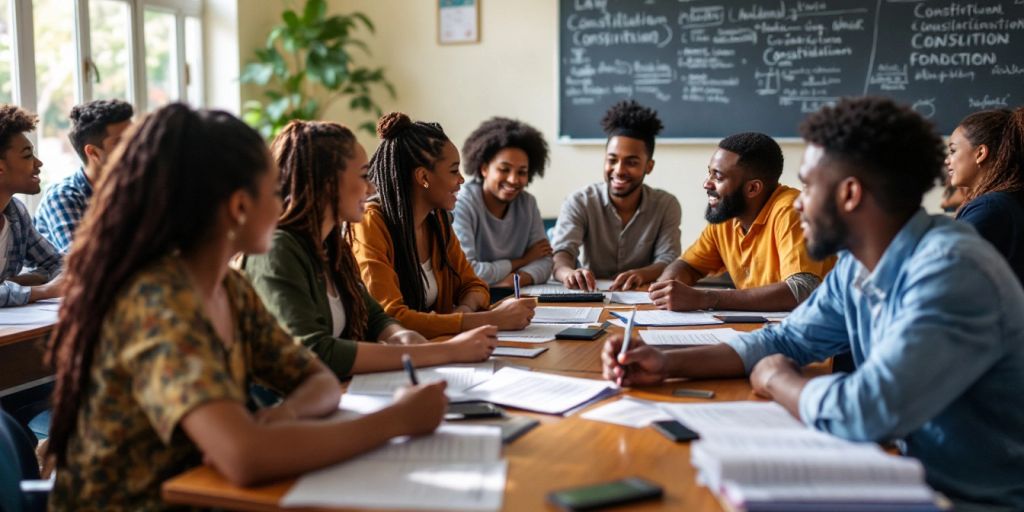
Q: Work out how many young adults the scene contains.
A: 10